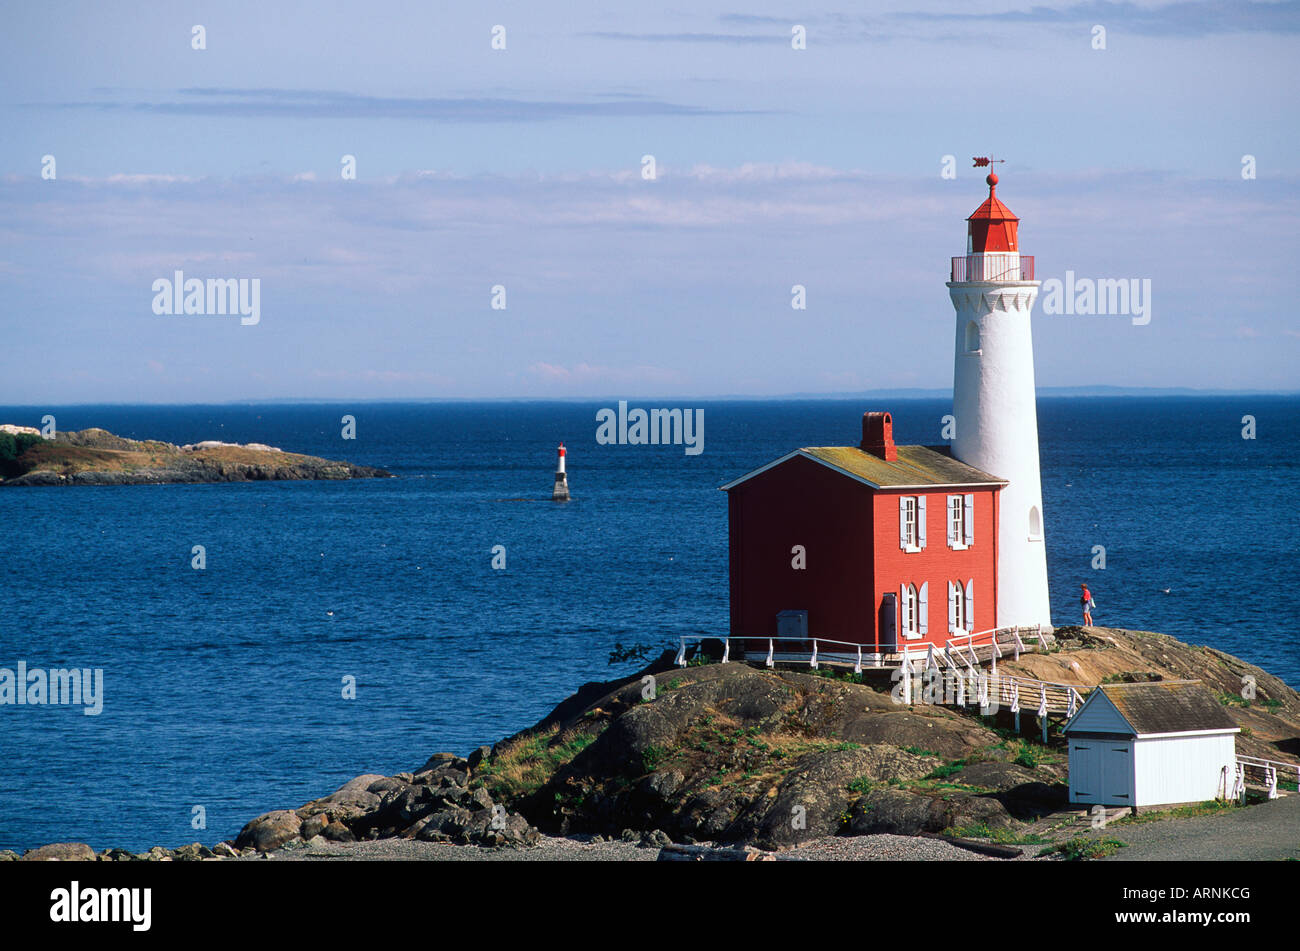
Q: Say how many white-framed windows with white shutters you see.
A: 4